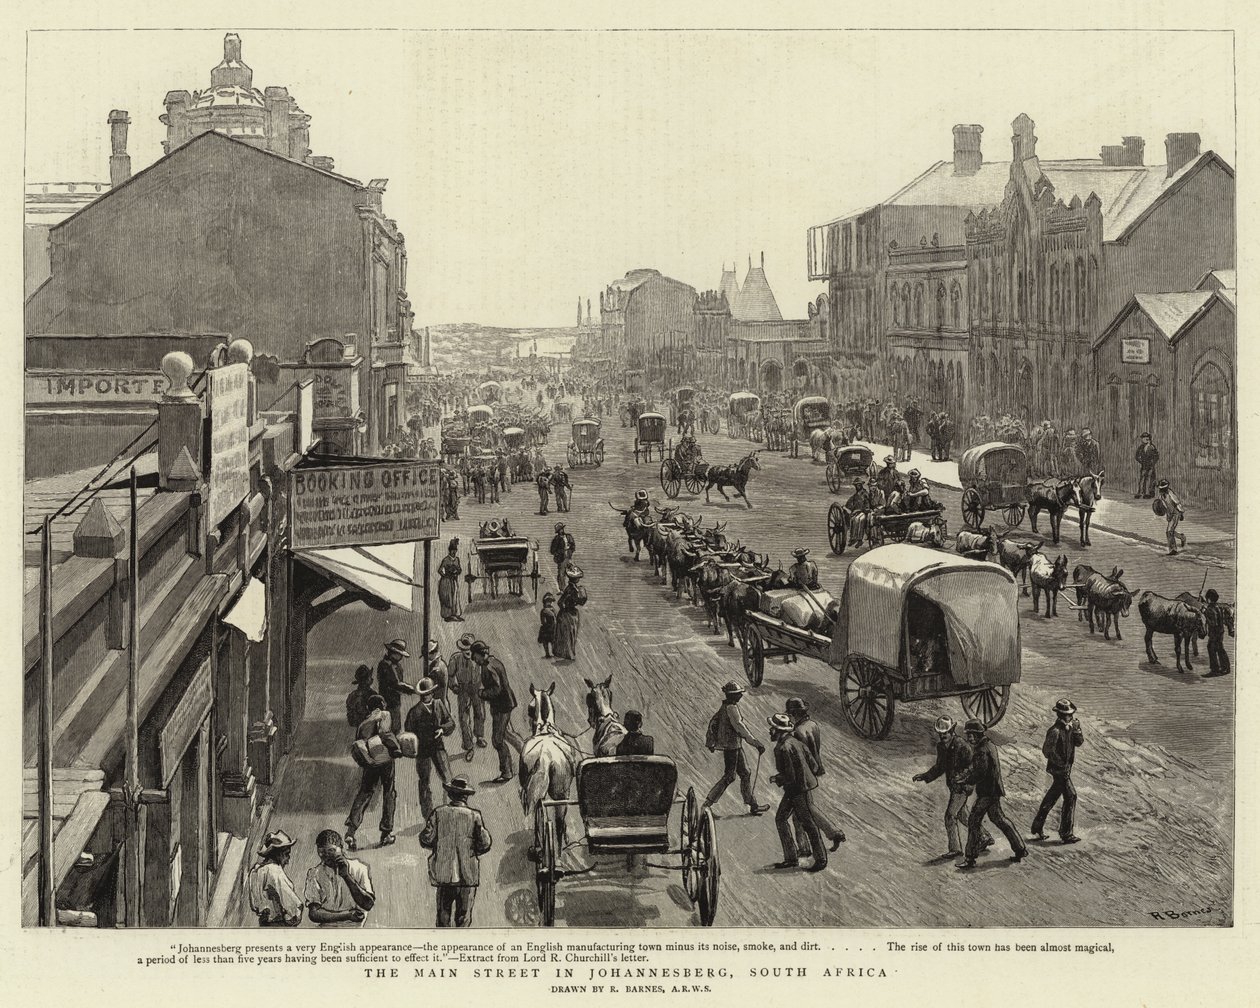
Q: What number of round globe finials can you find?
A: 2